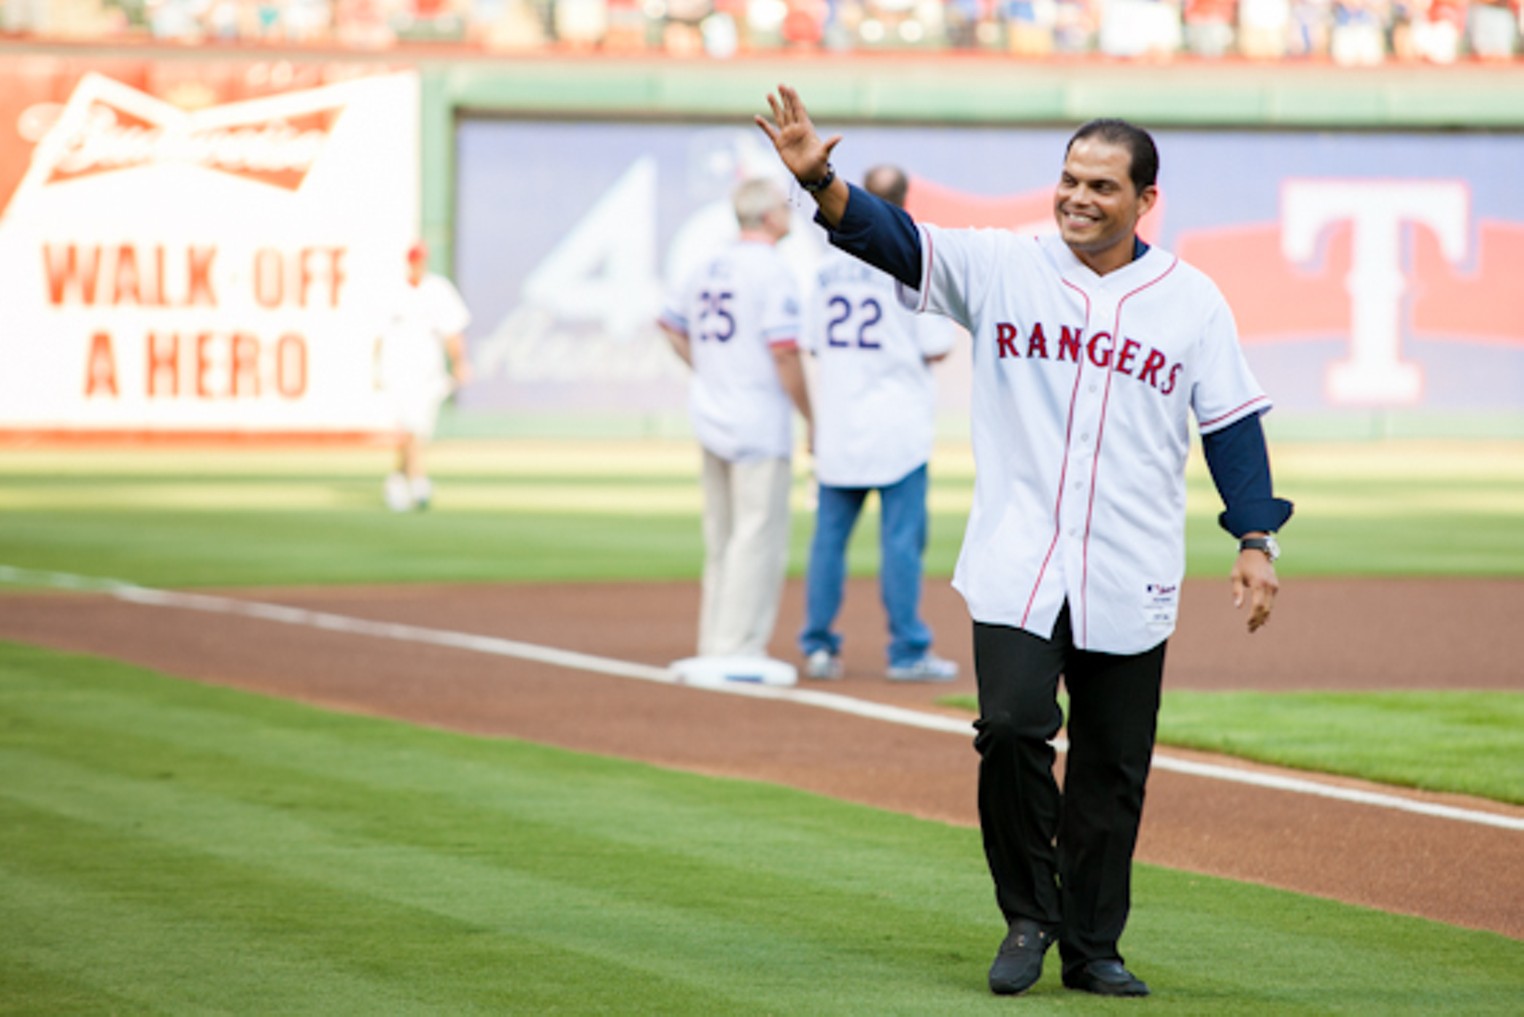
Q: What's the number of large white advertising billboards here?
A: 1